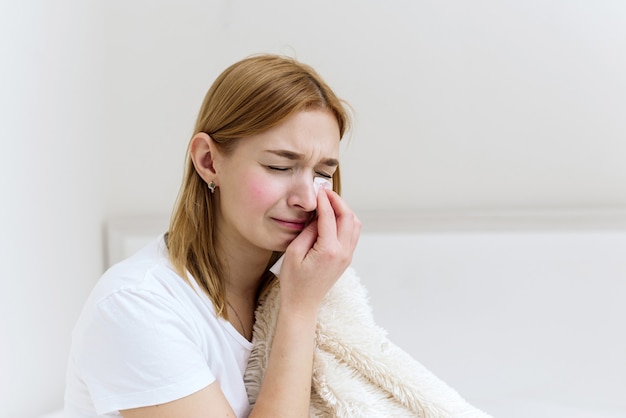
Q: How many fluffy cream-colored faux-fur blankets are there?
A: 1